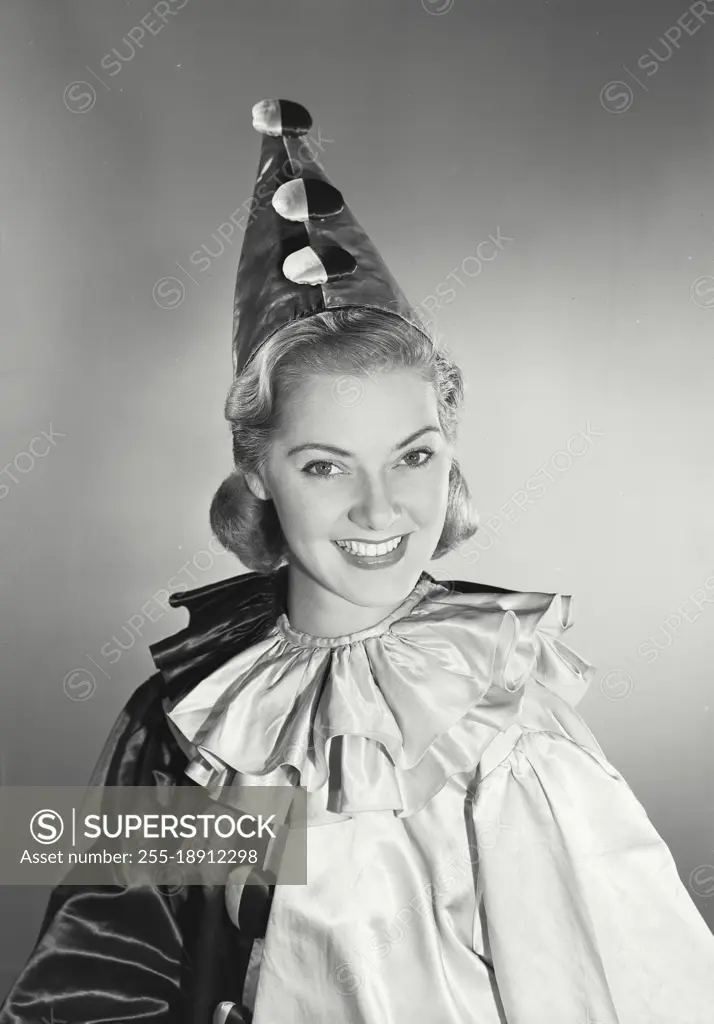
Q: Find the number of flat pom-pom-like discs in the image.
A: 5